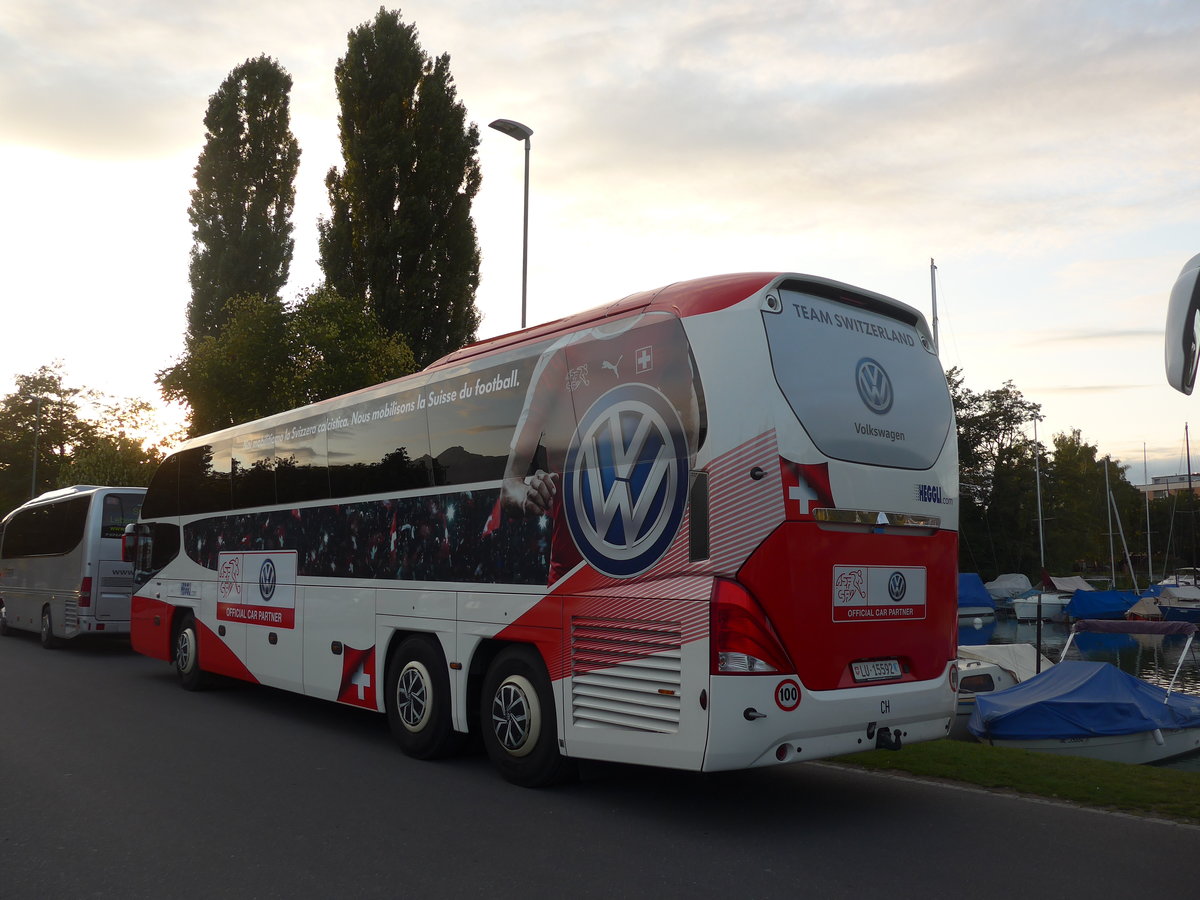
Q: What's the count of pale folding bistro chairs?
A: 0